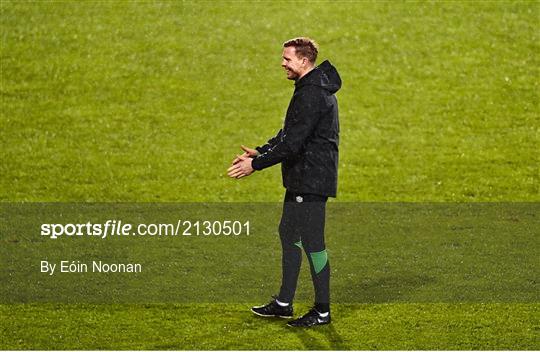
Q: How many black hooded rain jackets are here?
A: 1